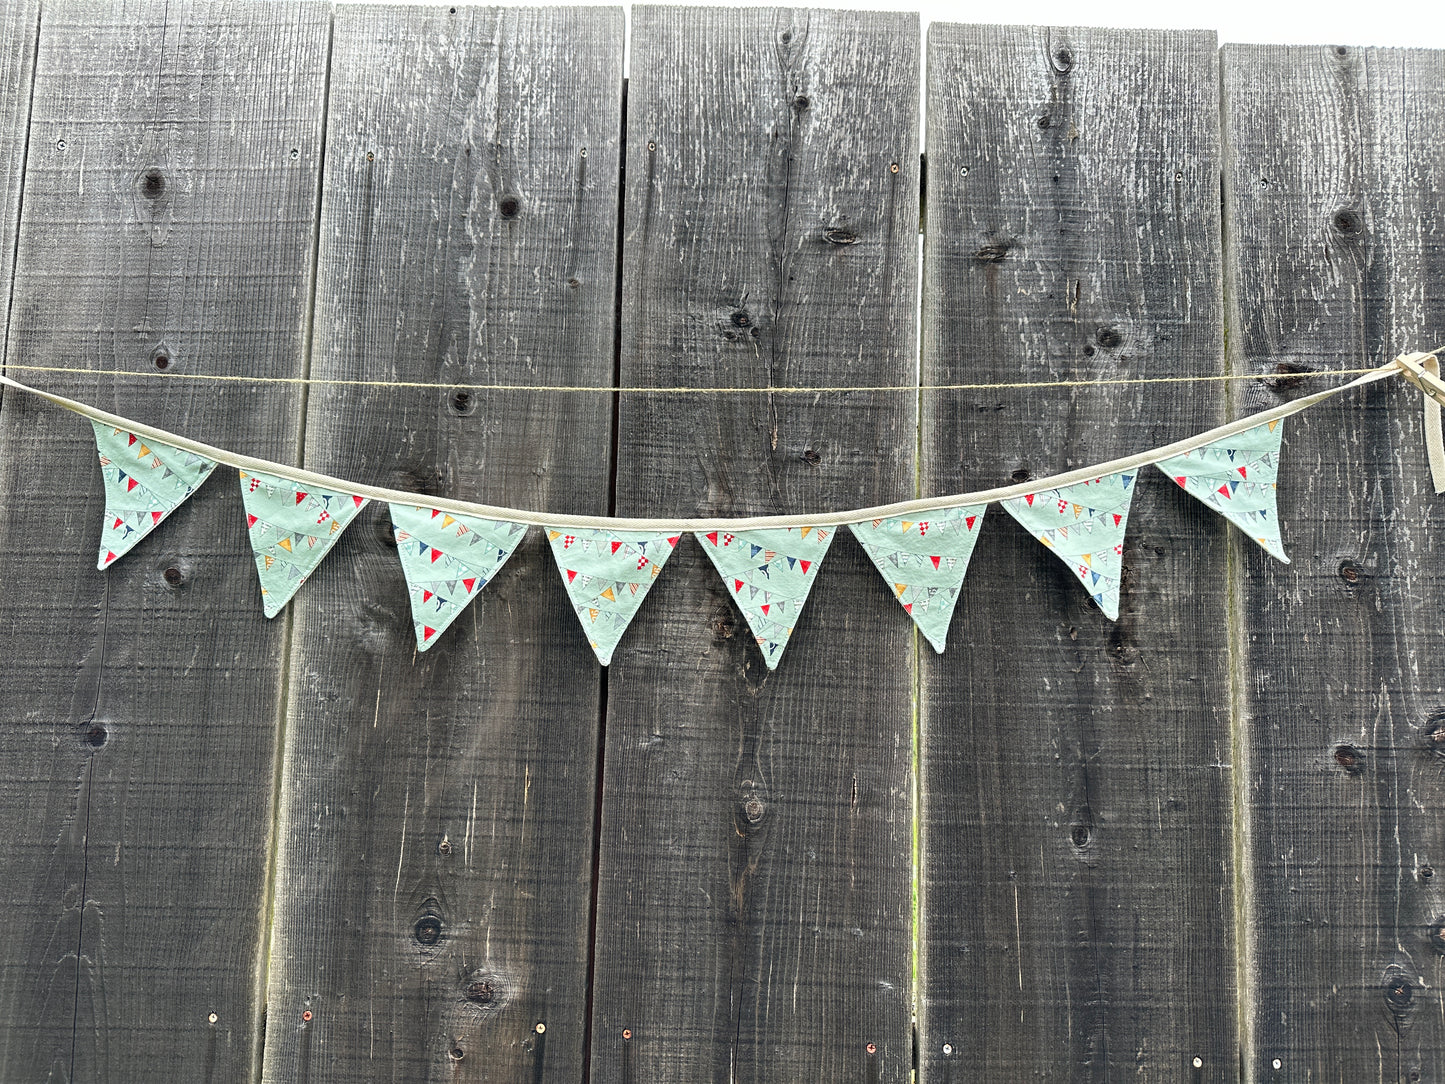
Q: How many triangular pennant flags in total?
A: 8